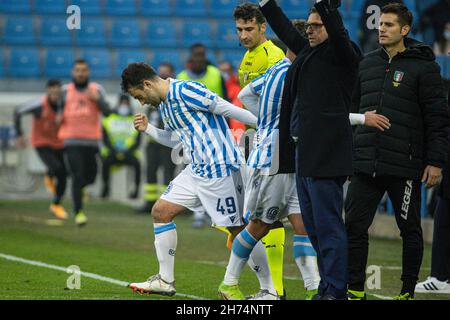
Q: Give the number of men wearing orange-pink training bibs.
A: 2